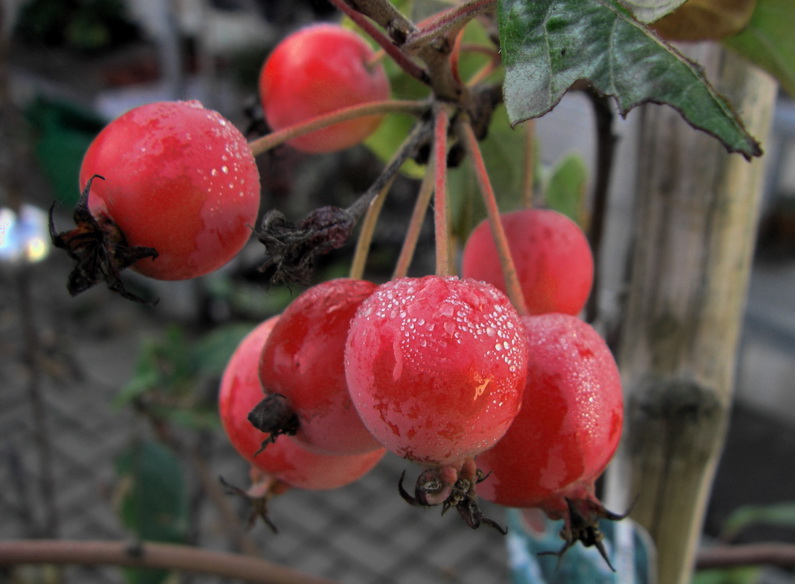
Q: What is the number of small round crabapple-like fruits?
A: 7